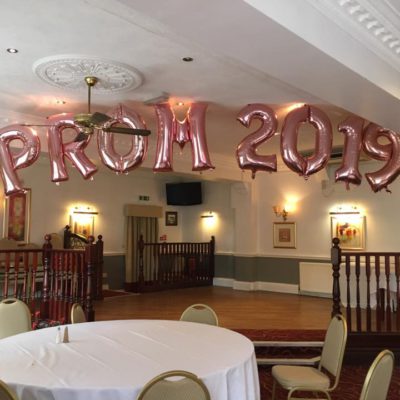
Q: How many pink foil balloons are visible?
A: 8